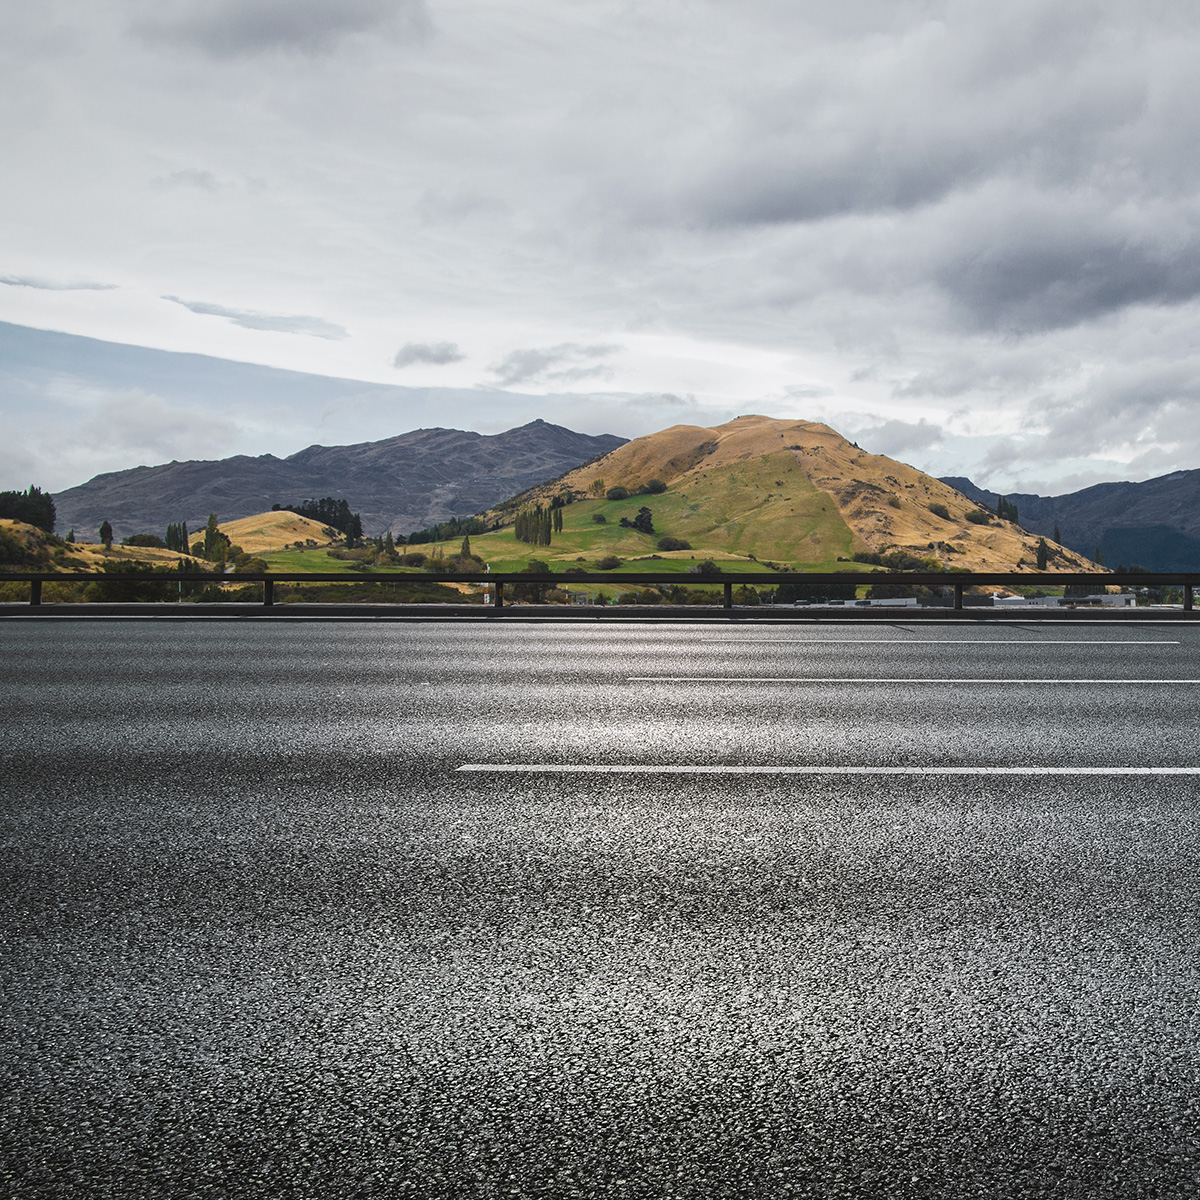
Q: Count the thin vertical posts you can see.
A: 6